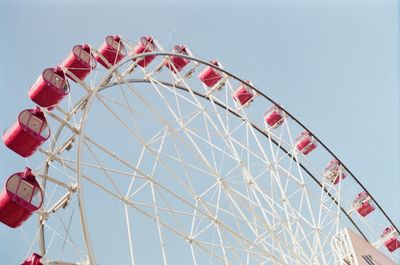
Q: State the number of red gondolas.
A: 15